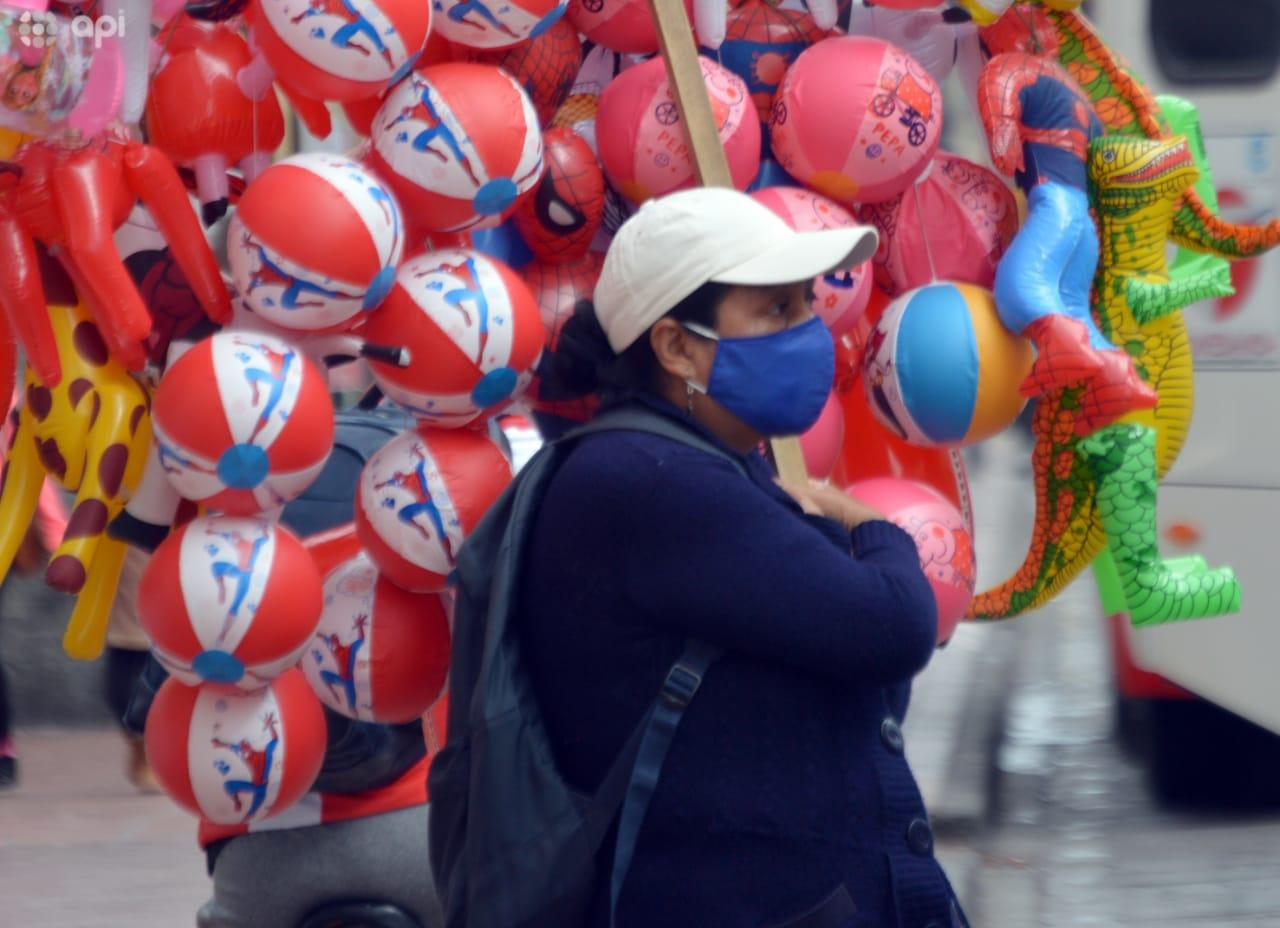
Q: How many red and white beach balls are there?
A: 10